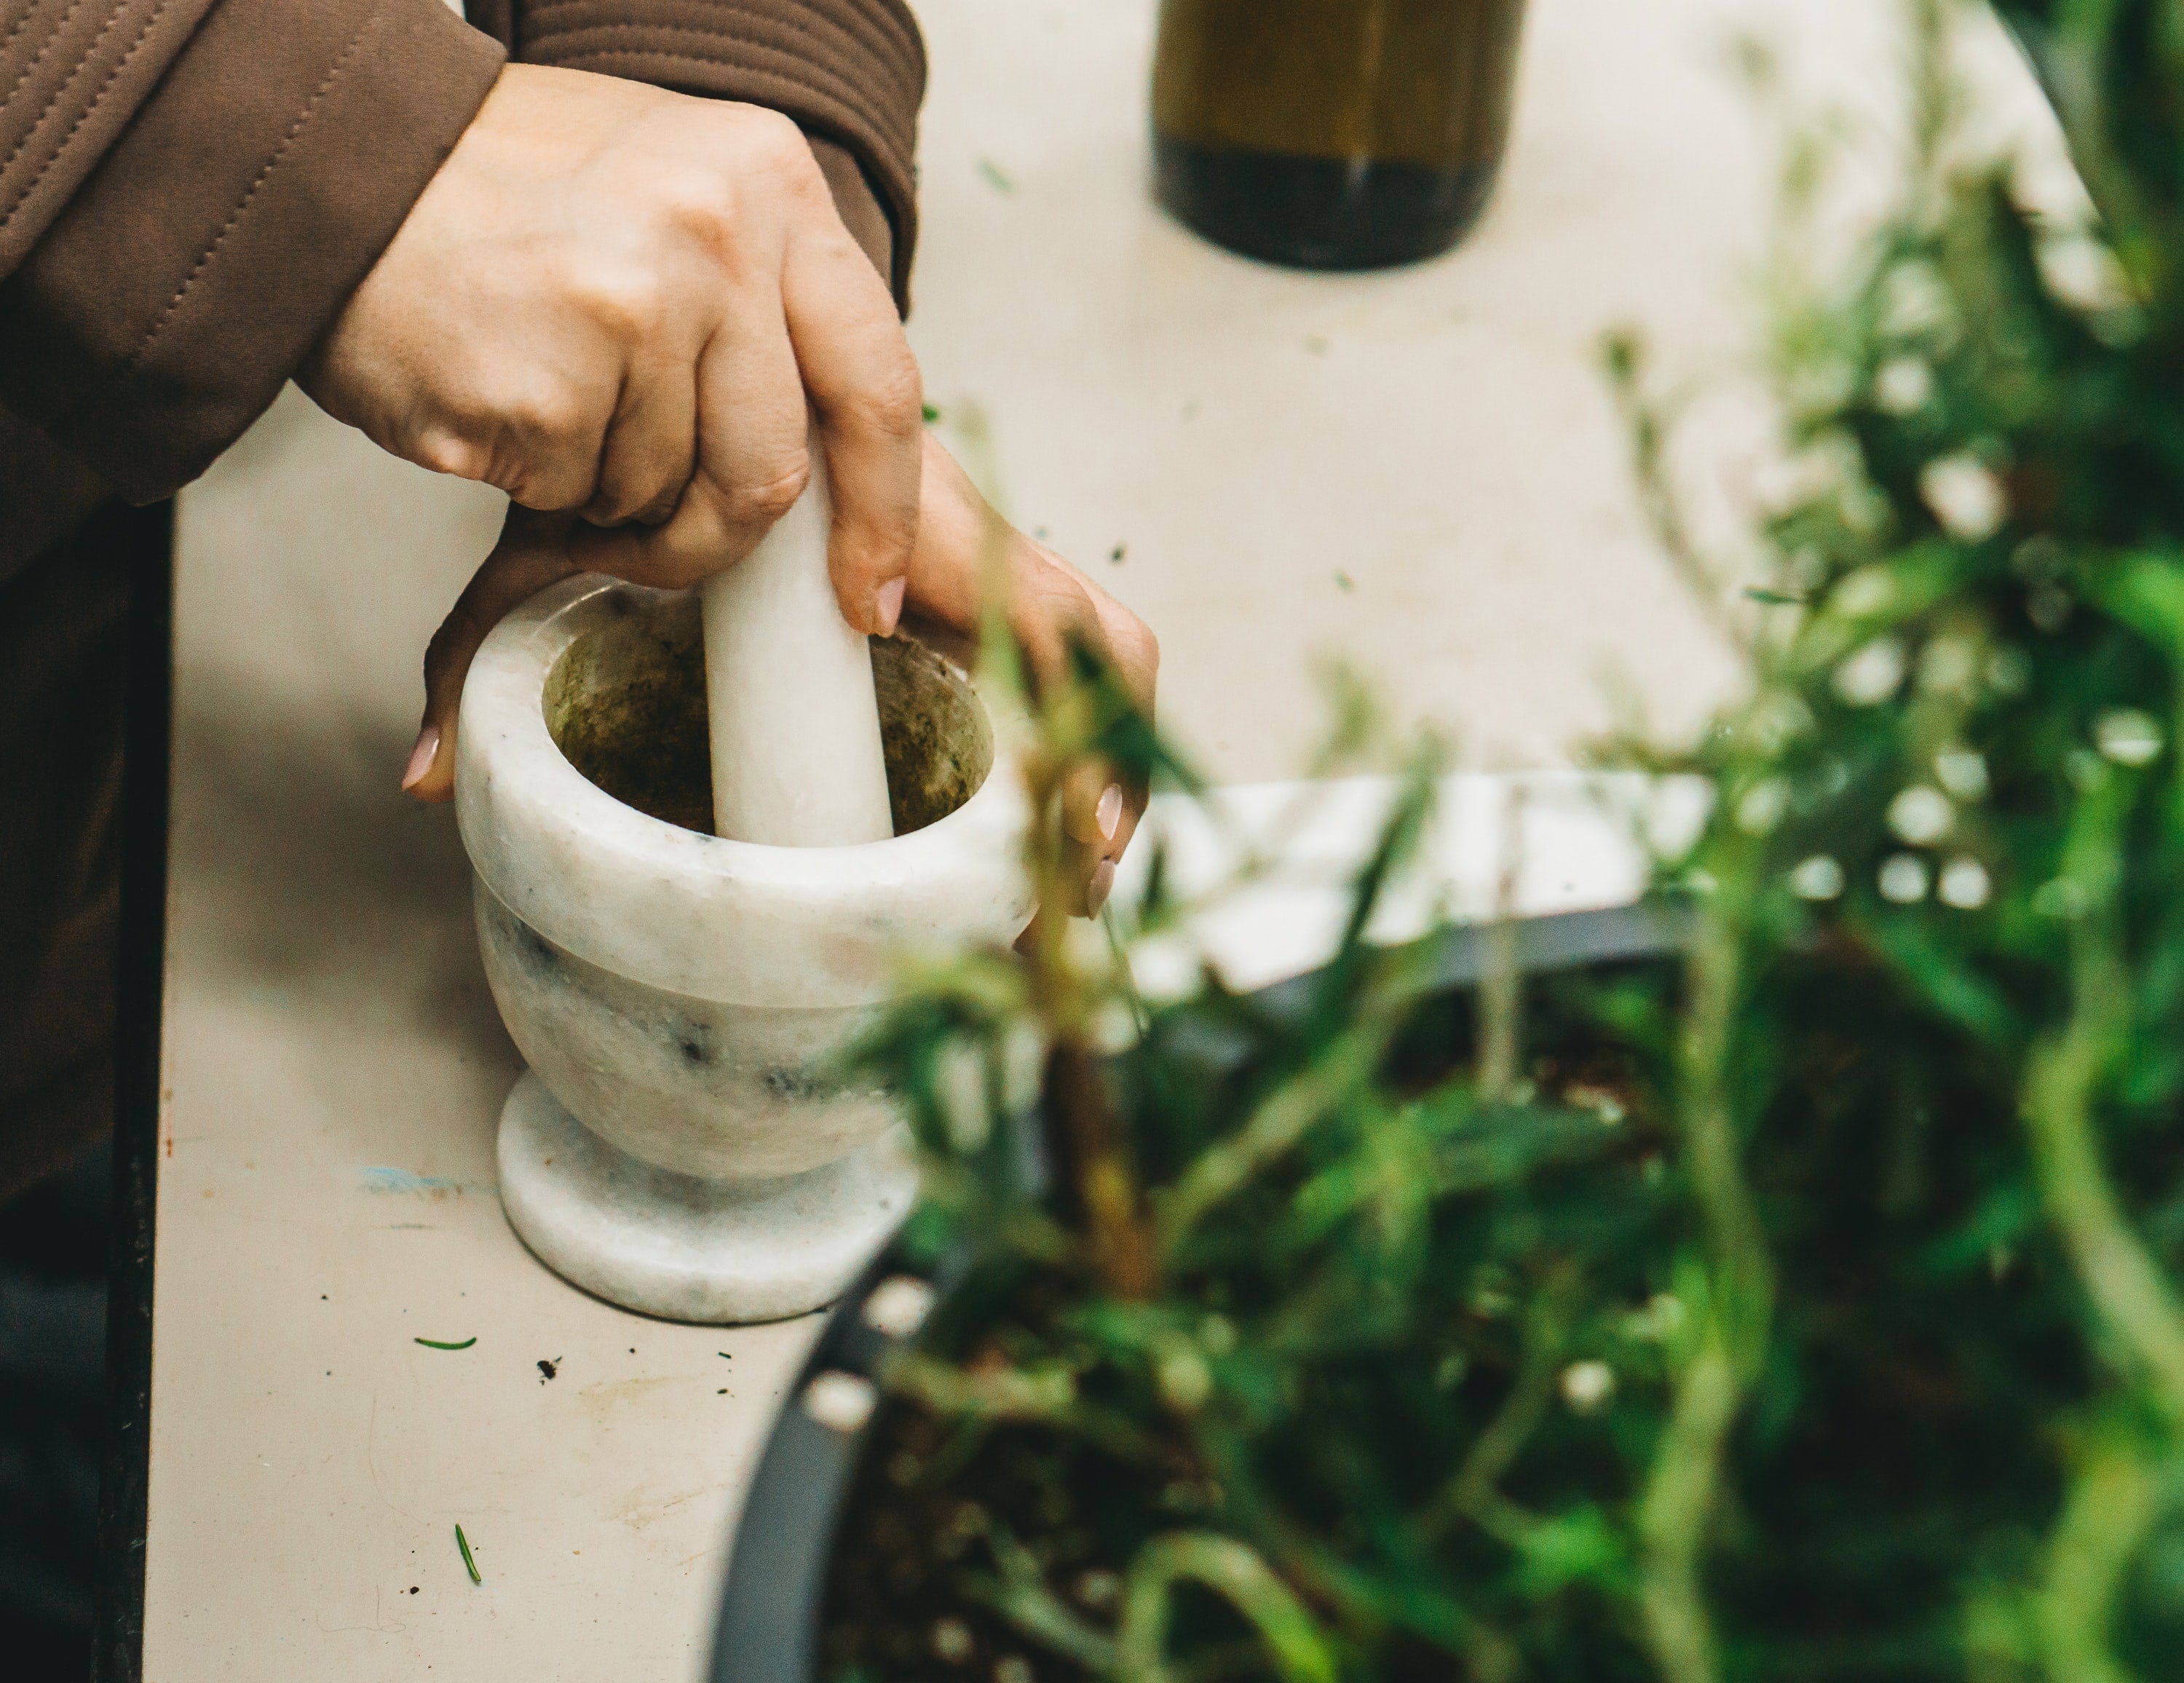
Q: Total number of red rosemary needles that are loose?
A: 0